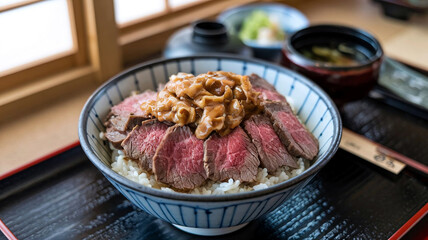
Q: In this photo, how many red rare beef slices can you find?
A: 7